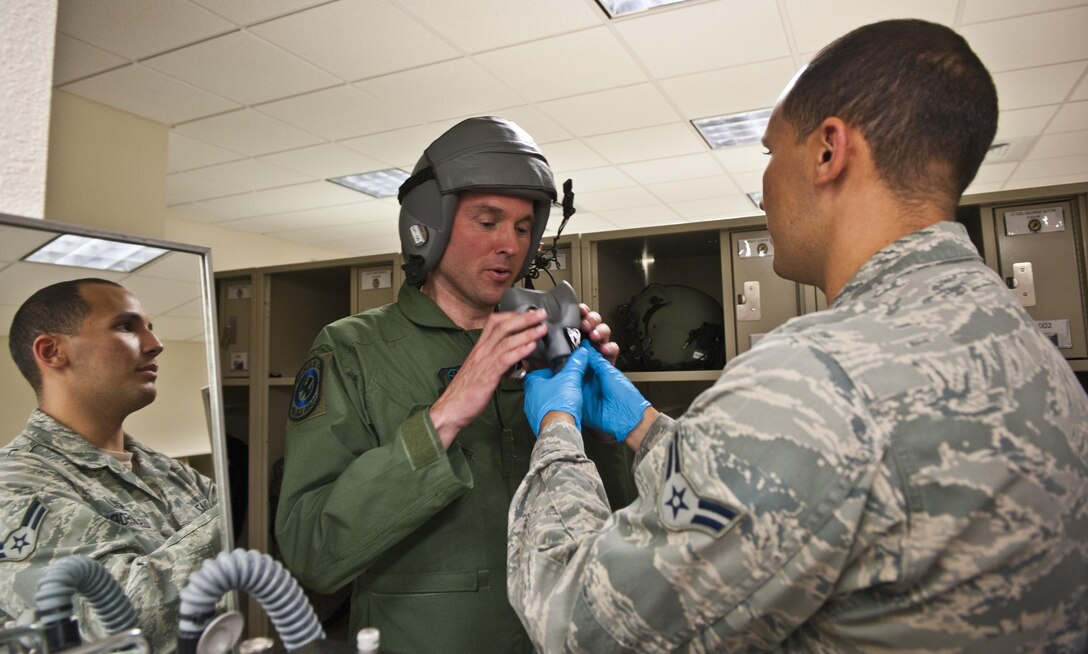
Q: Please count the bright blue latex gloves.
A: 2